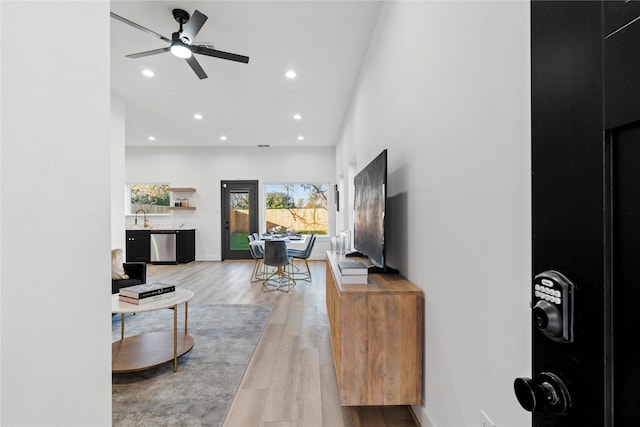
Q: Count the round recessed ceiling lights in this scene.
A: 7